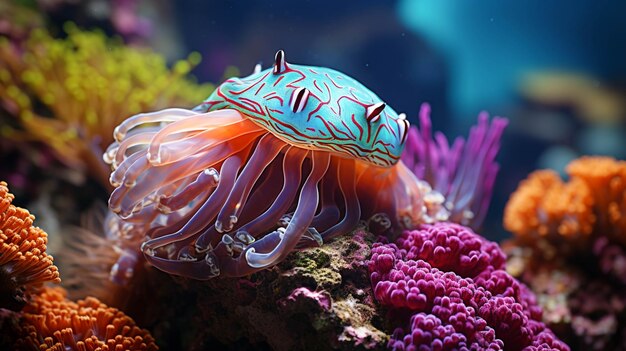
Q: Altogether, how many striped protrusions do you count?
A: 4